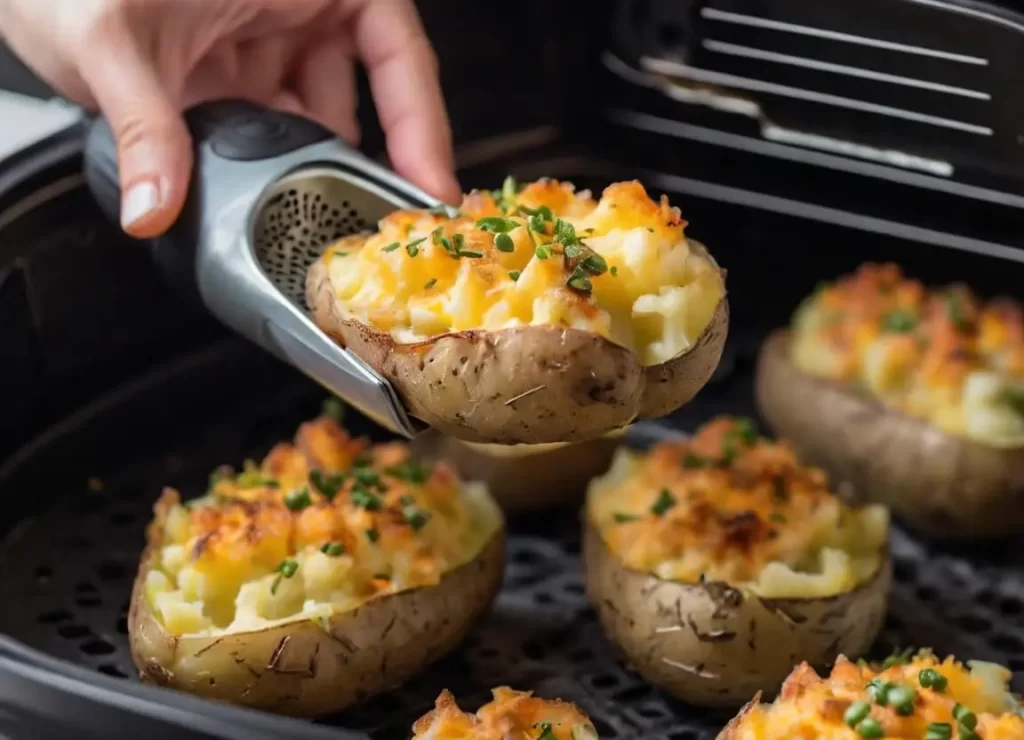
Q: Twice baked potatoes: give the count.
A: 7